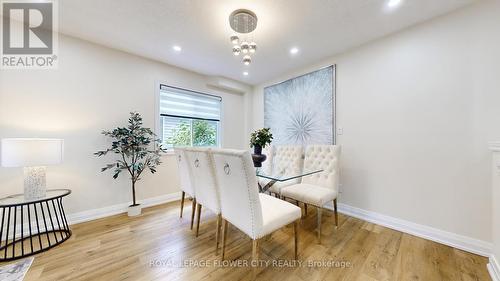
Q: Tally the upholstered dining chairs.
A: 6